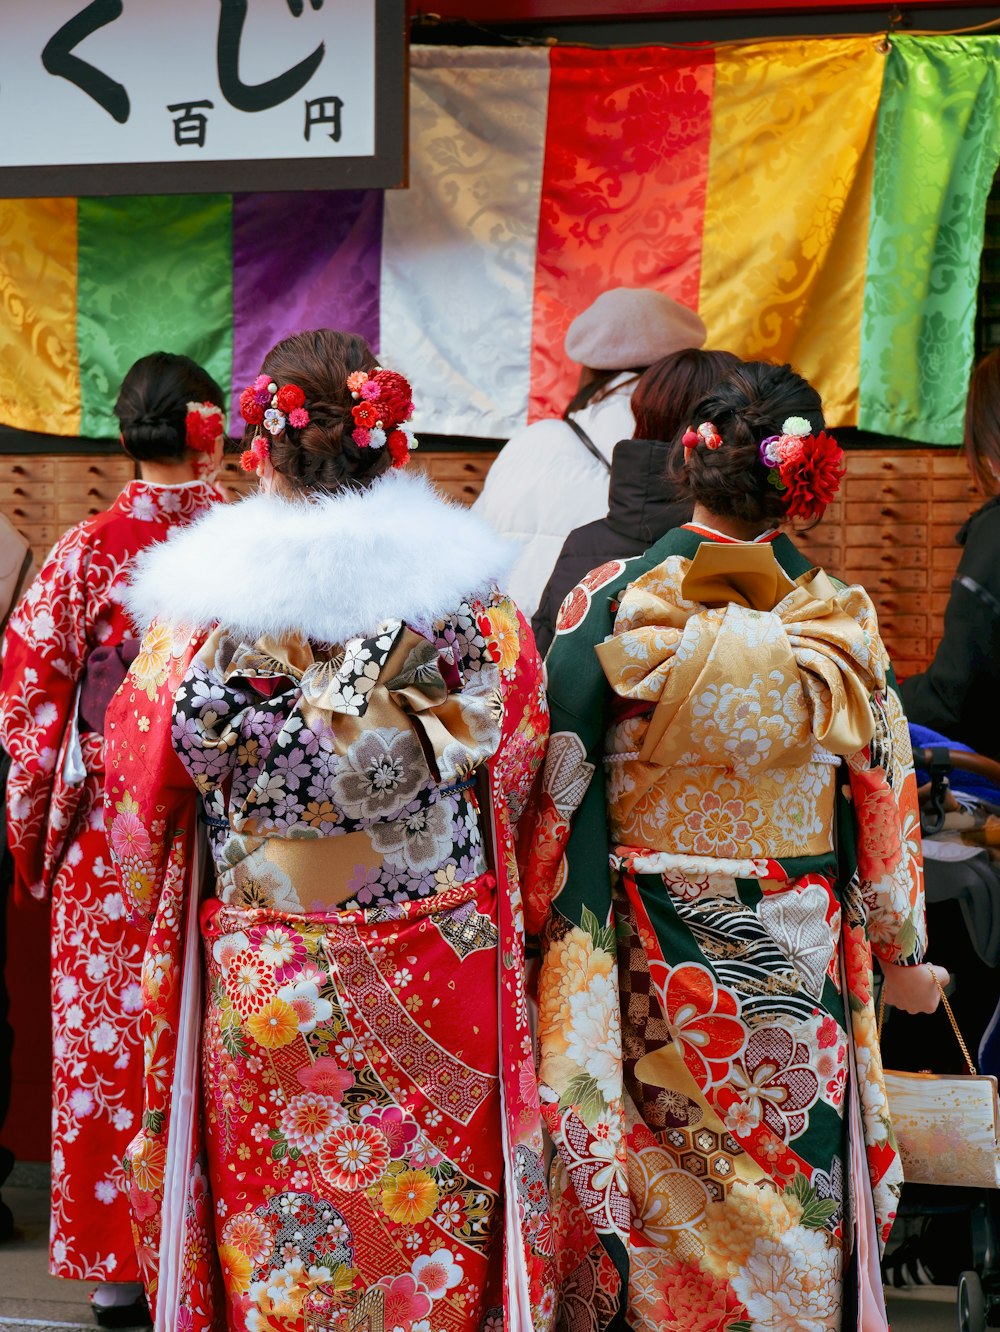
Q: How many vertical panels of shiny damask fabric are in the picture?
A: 7